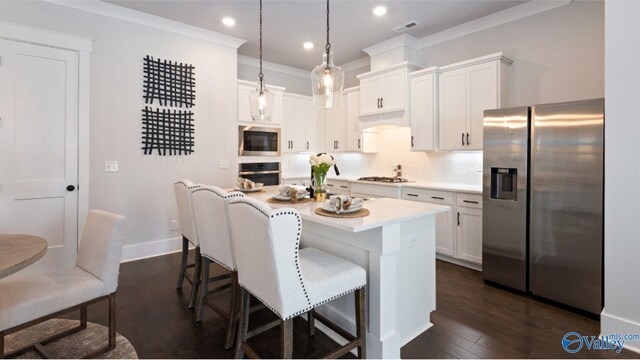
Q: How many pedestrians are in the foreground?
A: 0